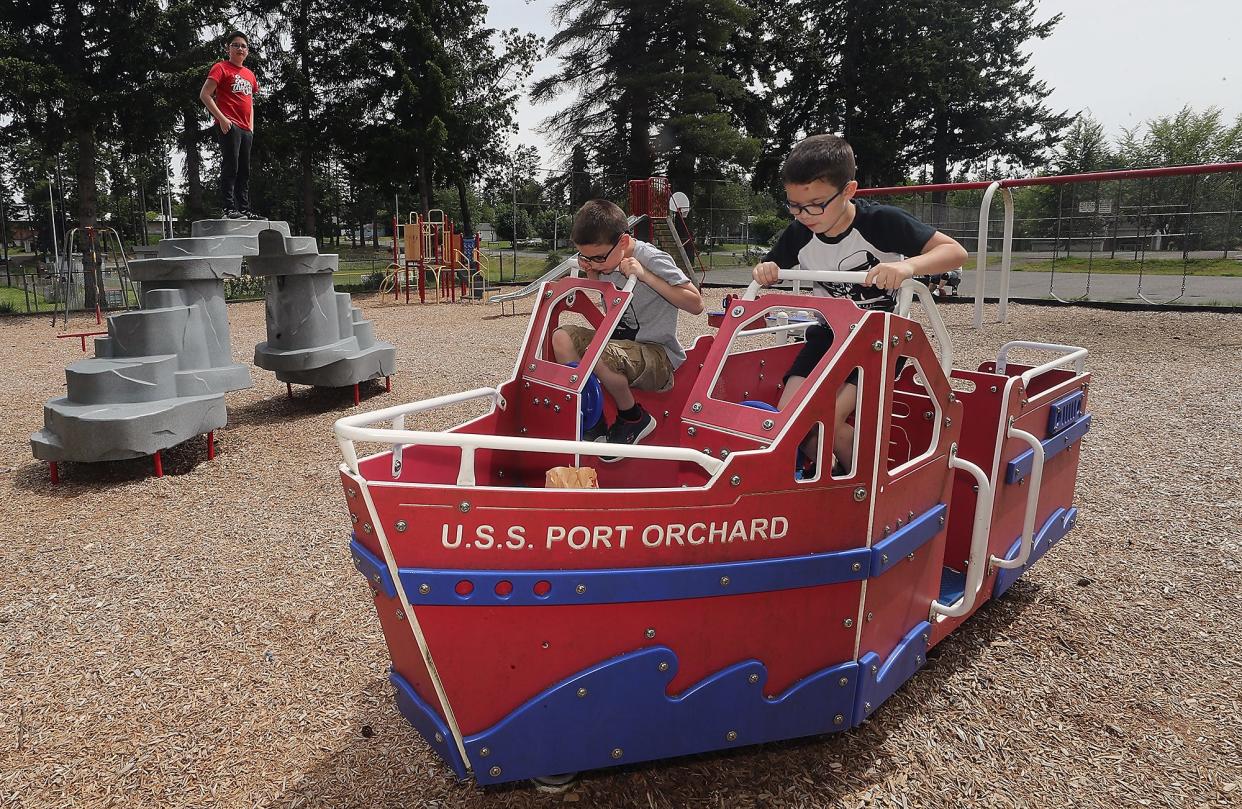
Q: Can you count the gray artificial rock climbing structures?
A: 2